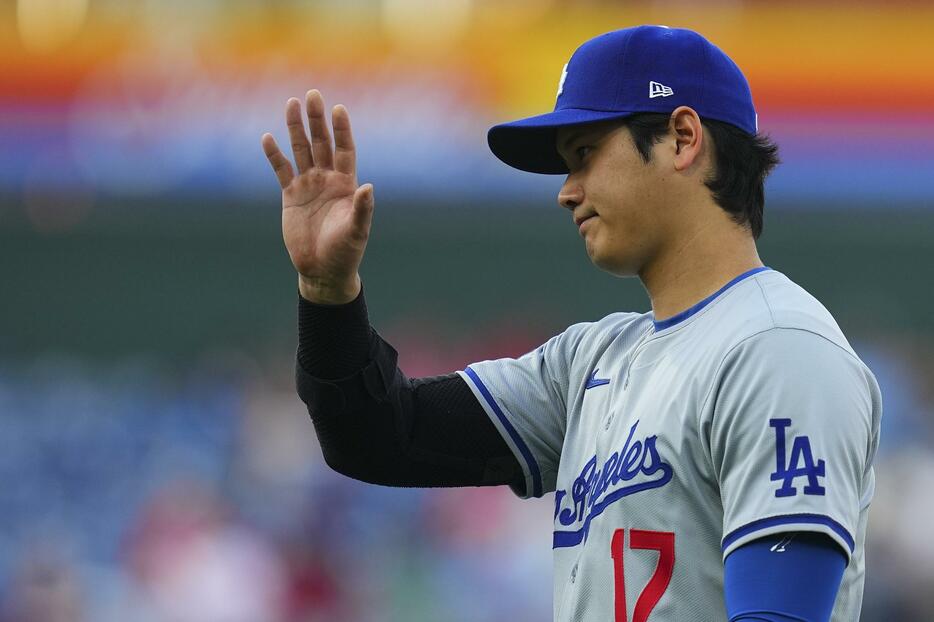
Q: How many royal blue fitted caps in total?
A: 1